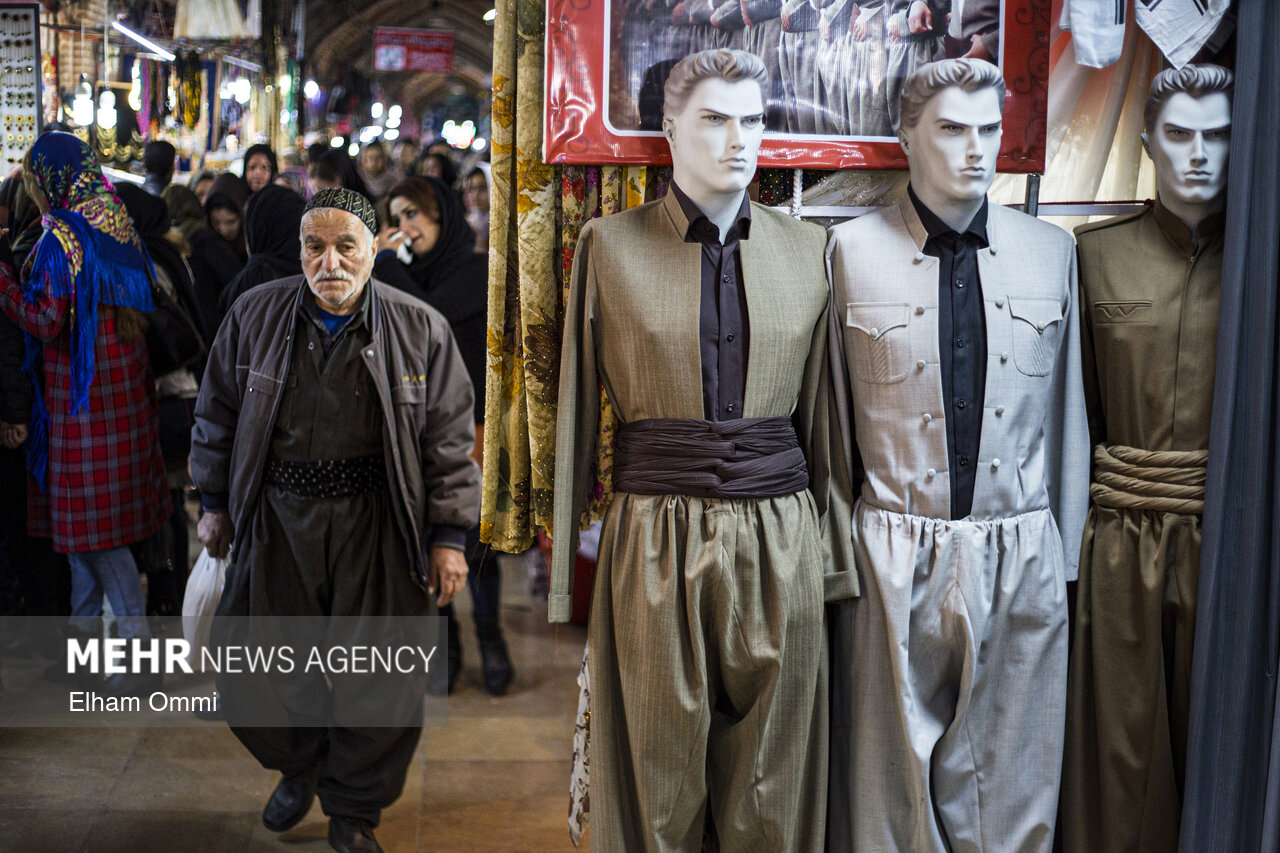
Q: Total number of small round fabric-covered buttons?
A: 12